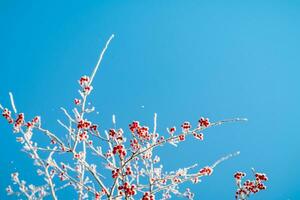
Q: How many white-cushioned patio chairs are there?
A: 0